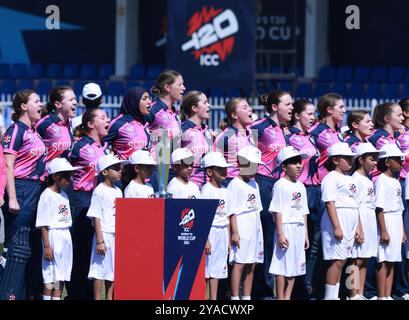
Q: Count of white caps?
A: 11